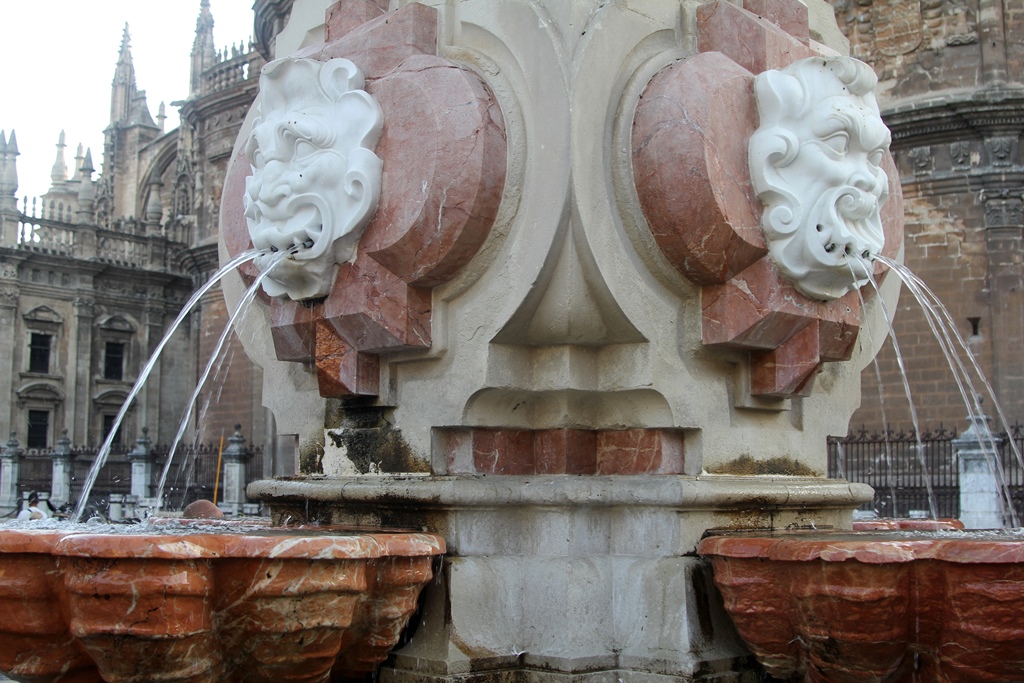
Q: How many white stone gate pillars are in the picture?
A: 5